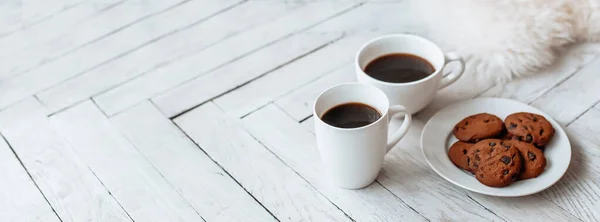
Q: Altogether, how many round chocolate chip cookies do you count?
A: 5